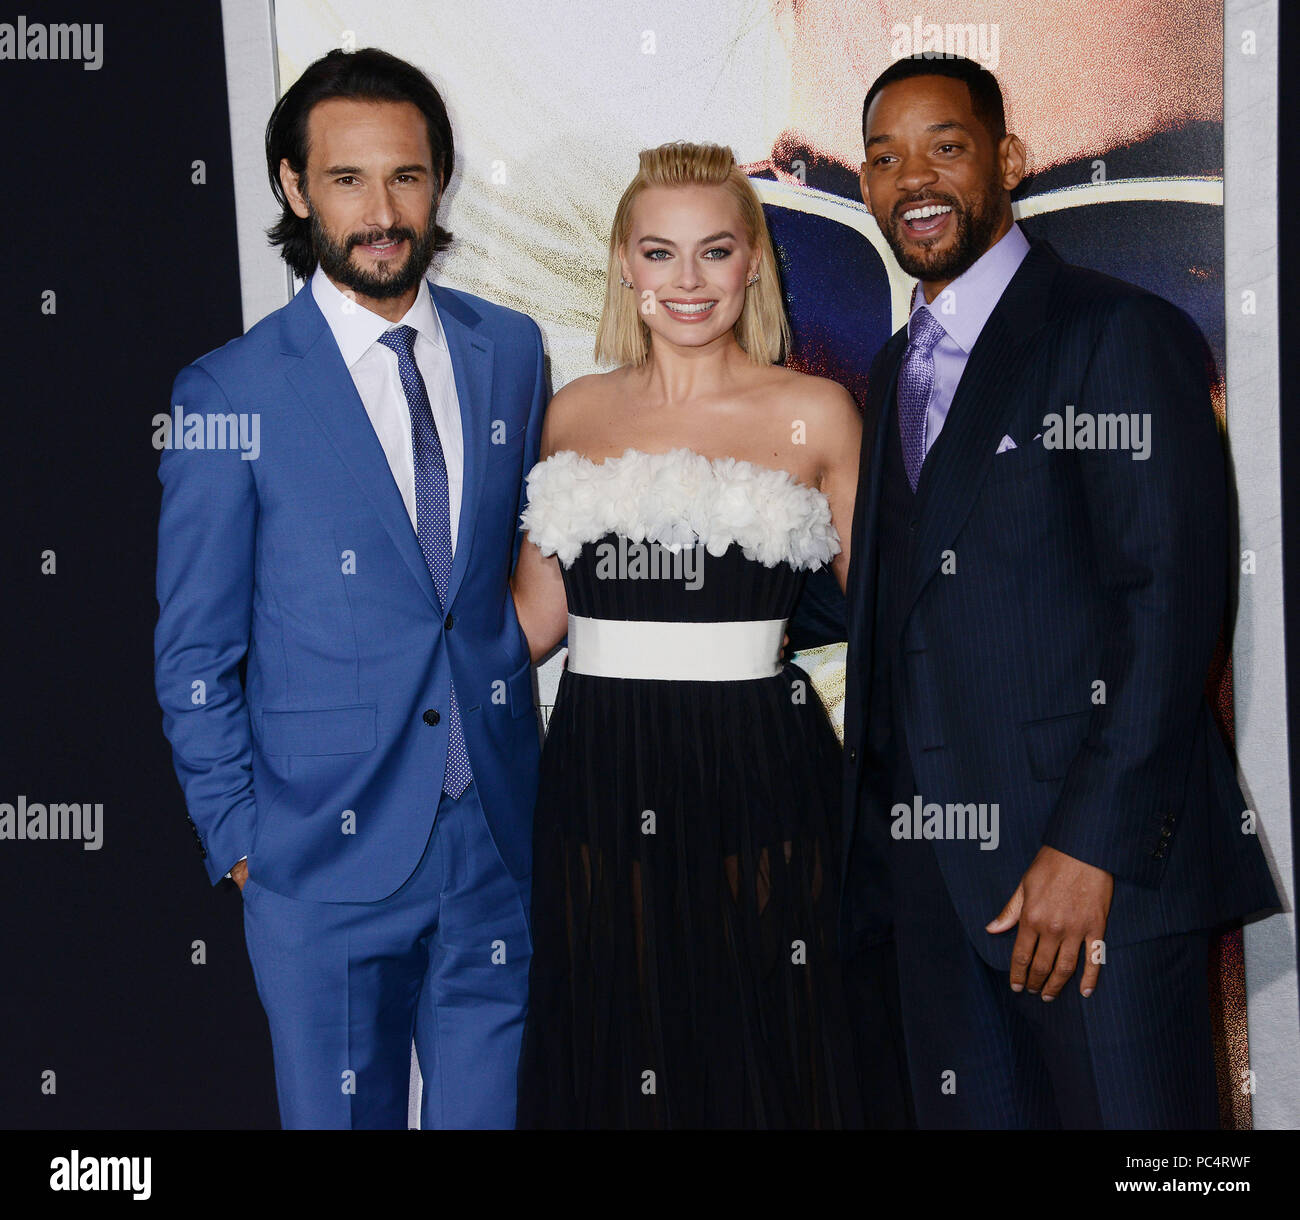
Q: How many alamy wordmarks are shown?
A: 8